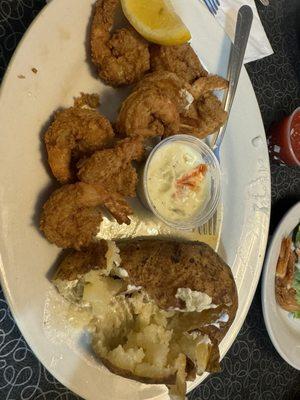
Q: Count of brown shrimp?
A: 7